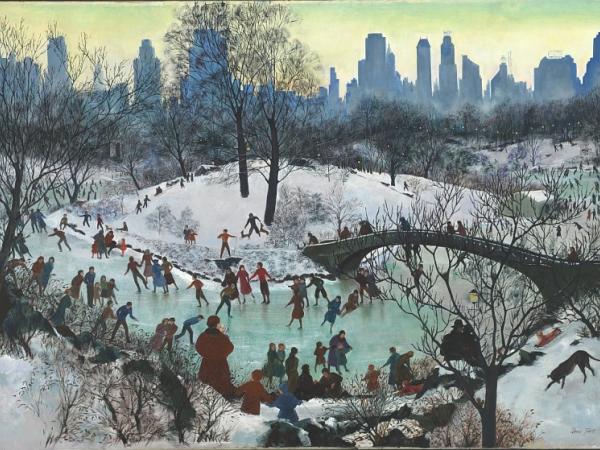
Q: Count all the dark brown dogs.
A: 1